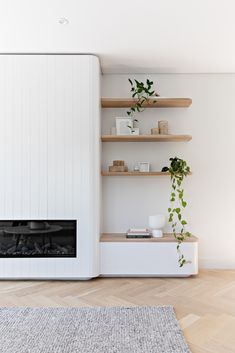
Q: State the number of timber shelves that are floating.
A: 3